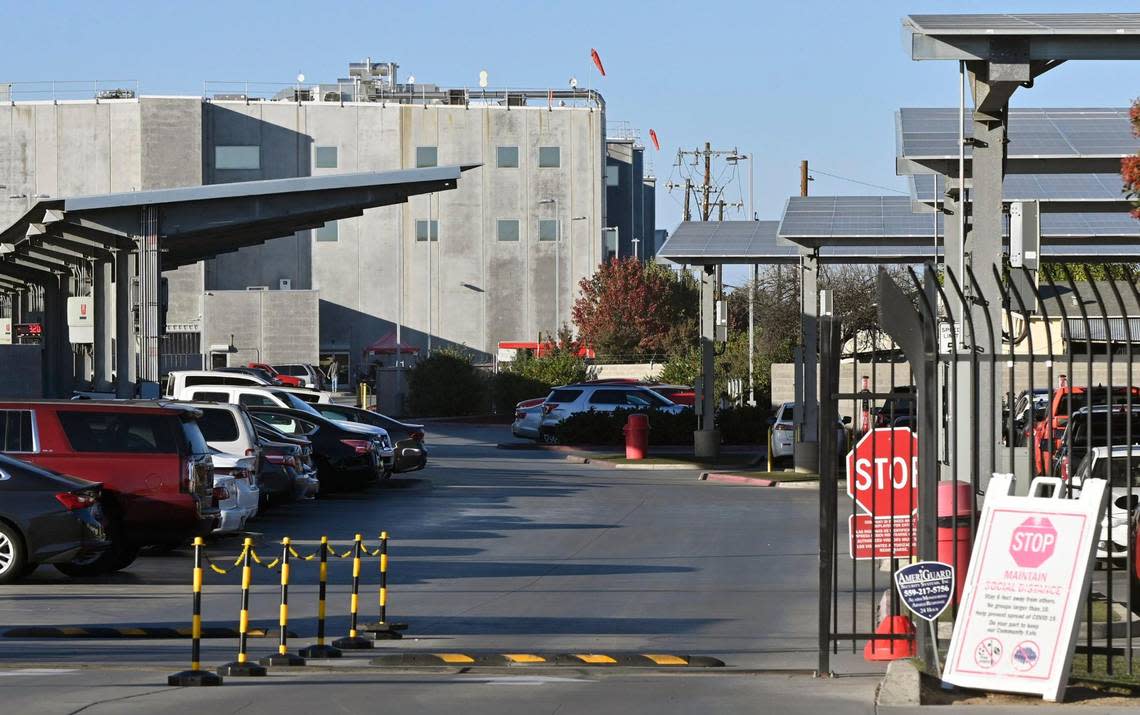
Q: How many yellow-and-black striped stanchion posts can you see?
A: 6